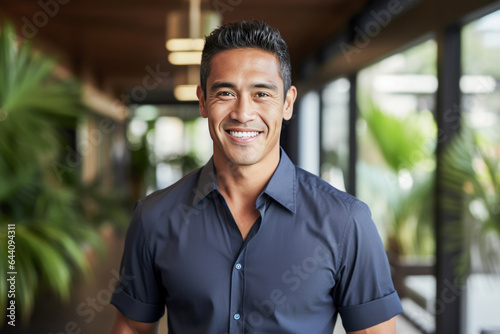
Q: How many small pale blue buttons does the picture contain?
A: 2